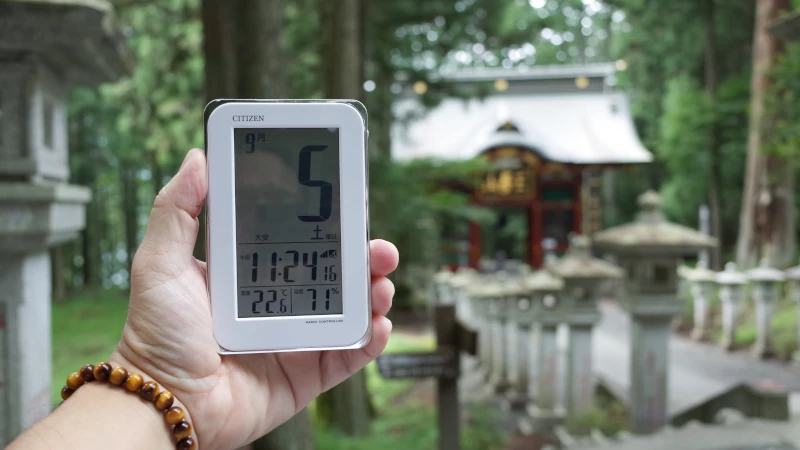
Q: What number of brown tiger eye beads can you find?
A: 11